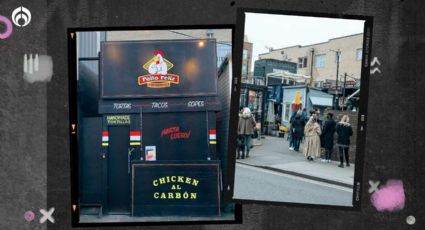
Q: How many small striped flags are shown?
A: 3